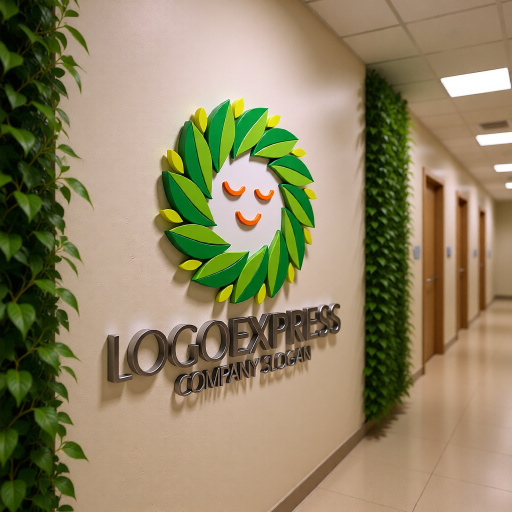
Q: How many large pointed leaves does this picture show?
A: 12